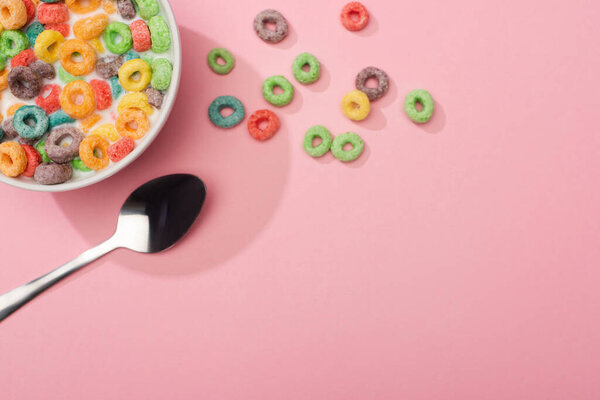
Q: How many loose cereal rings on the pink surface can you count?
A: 12